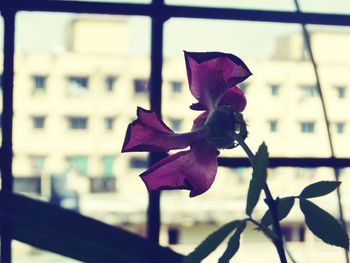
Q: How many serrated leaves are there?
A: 6